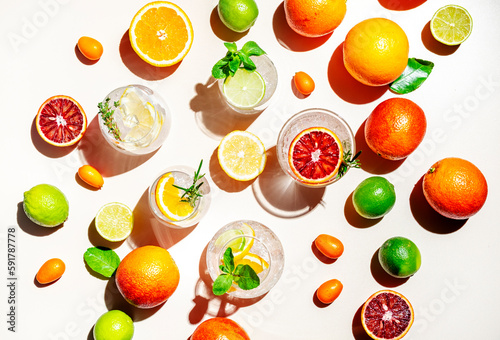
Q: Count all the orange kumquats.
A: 6